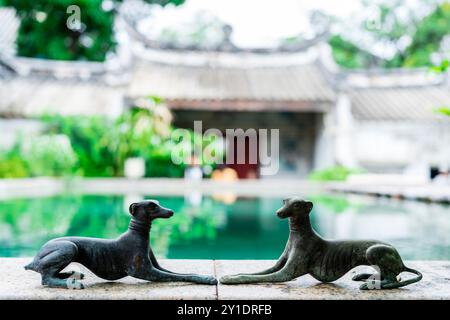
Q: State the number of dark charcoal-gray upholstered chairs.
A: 0